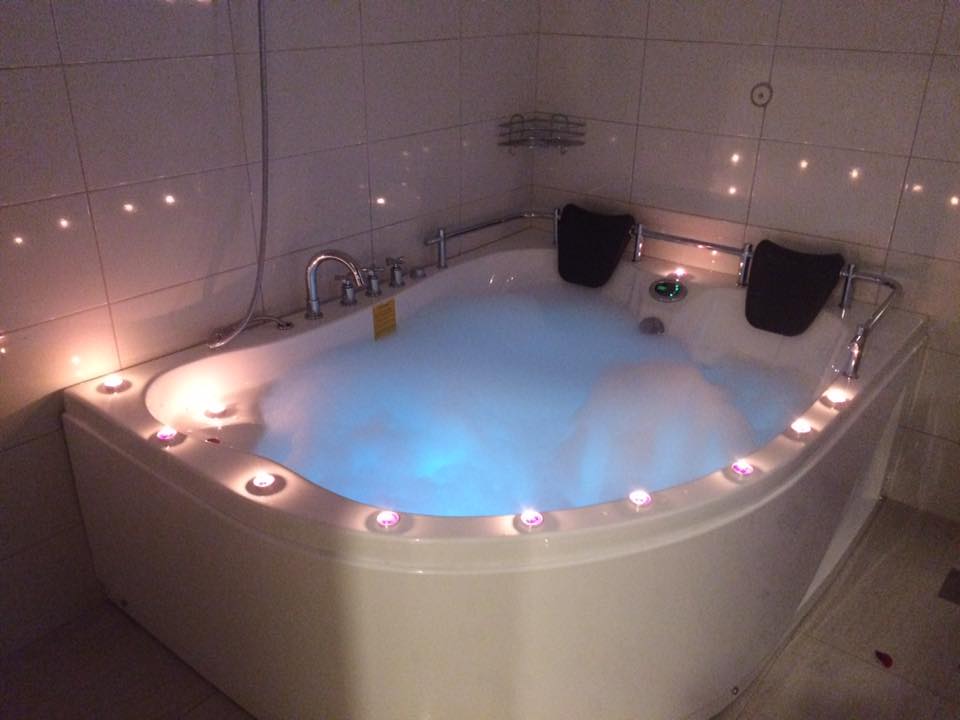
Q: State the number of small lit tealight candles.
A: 11